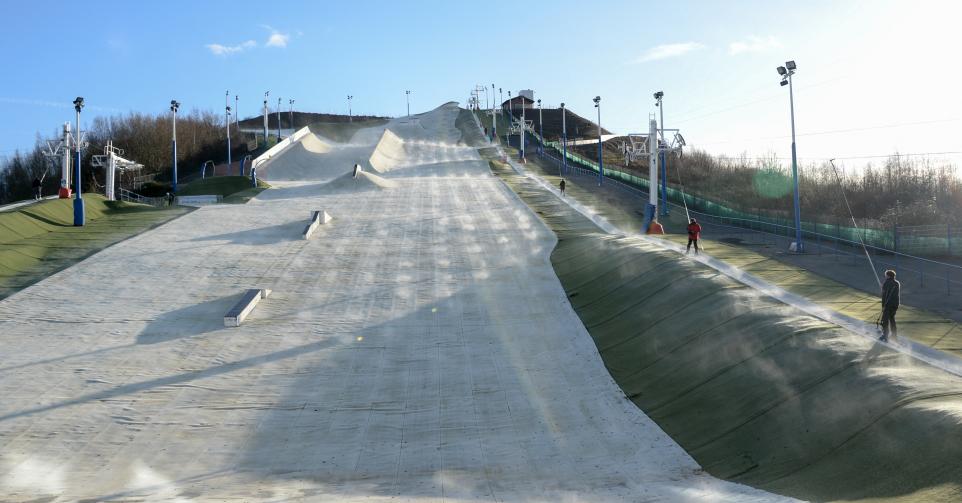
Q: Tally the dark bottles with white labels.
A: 0